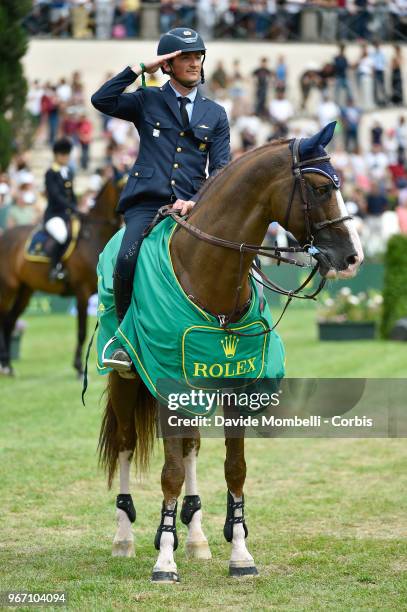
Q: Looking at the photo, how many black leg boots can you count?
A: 4